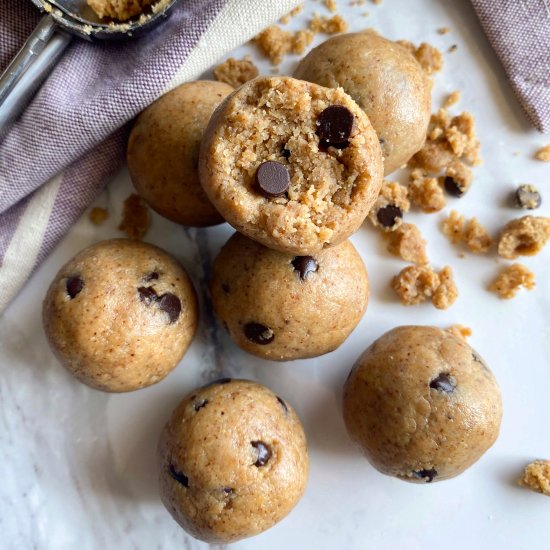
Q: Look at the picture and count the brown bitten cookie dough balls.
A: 1